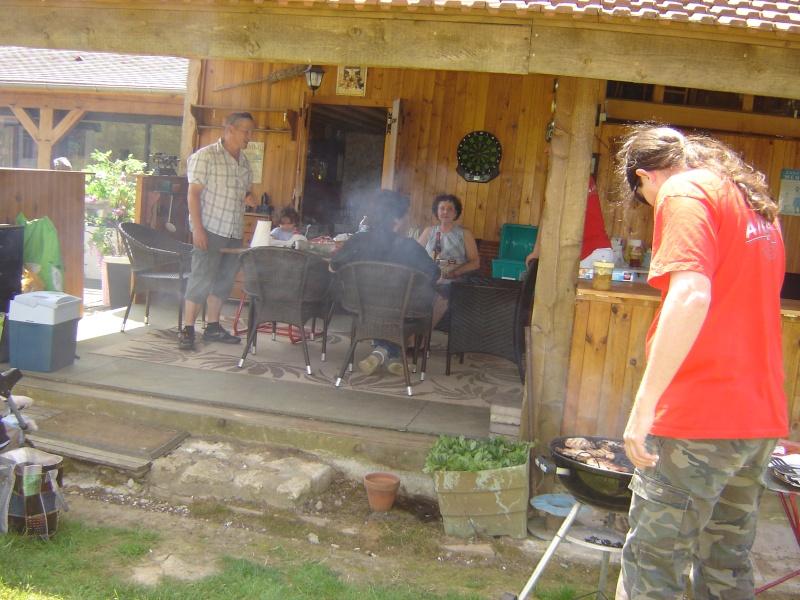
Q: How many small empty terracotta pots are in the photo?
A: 1